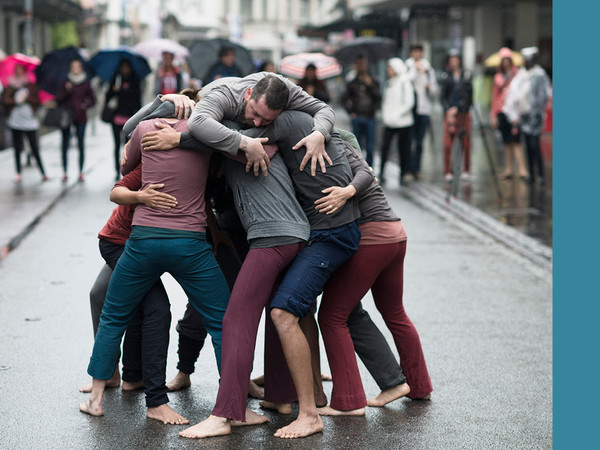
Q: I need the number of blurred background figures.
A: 13